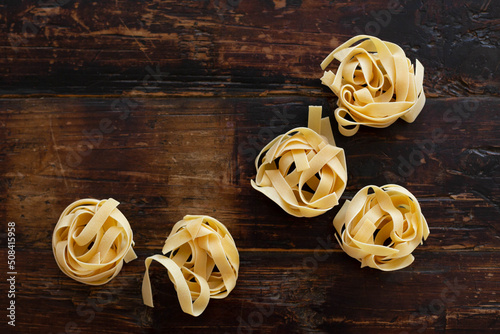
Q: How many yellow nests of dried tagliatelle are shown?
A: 5